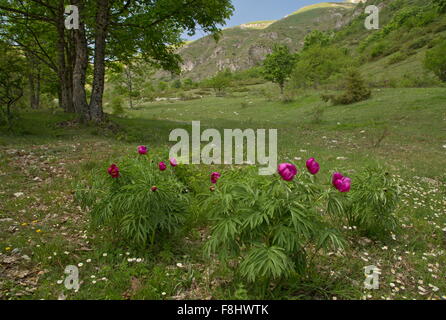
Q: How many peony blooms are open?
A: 8